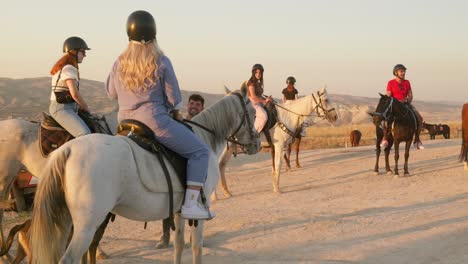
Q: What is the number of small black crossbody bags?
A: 1